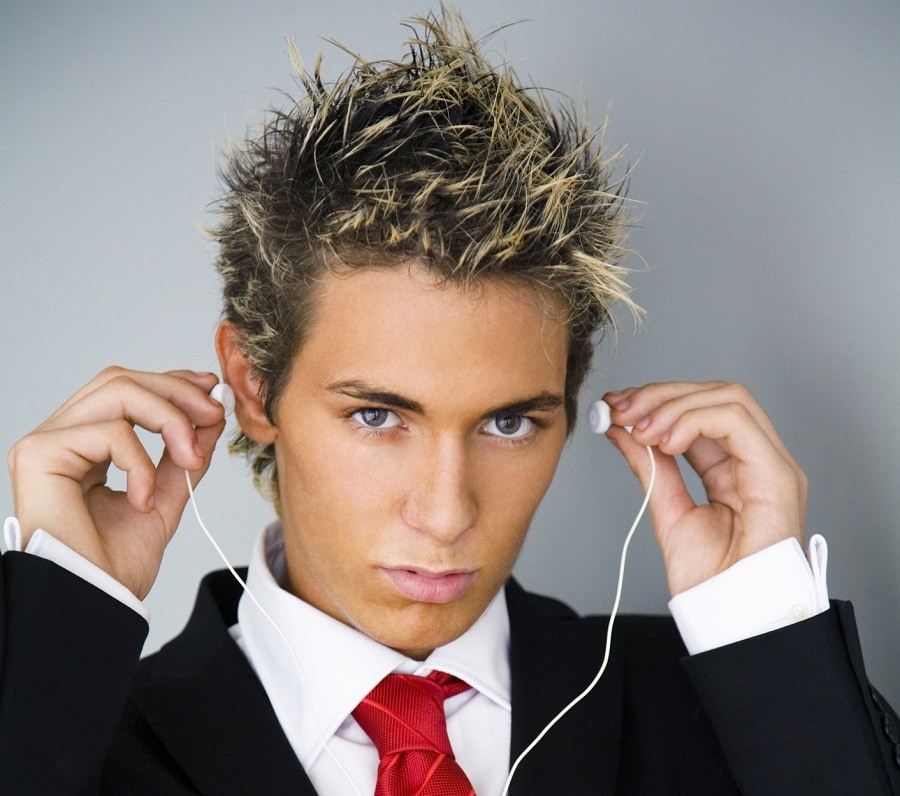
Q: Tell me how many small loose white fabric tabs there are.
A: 2